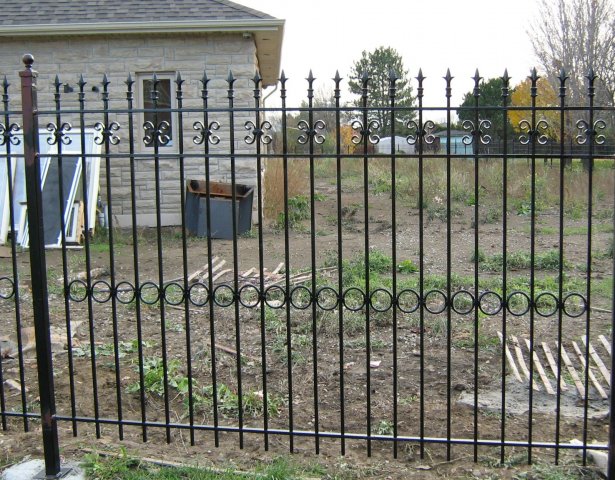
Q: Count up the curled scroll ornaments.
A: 12